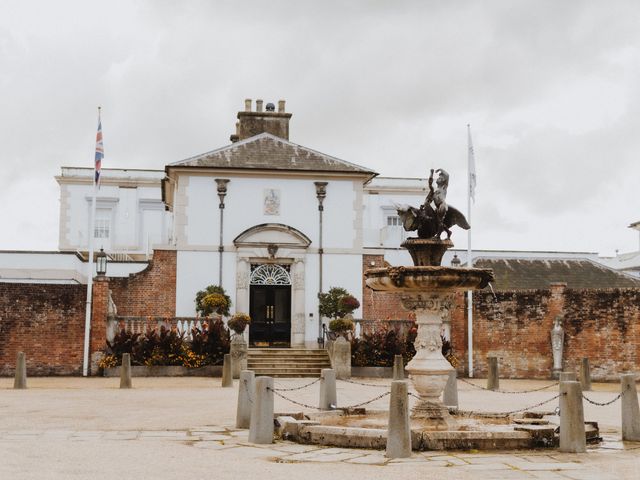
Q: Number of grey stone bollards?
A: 14